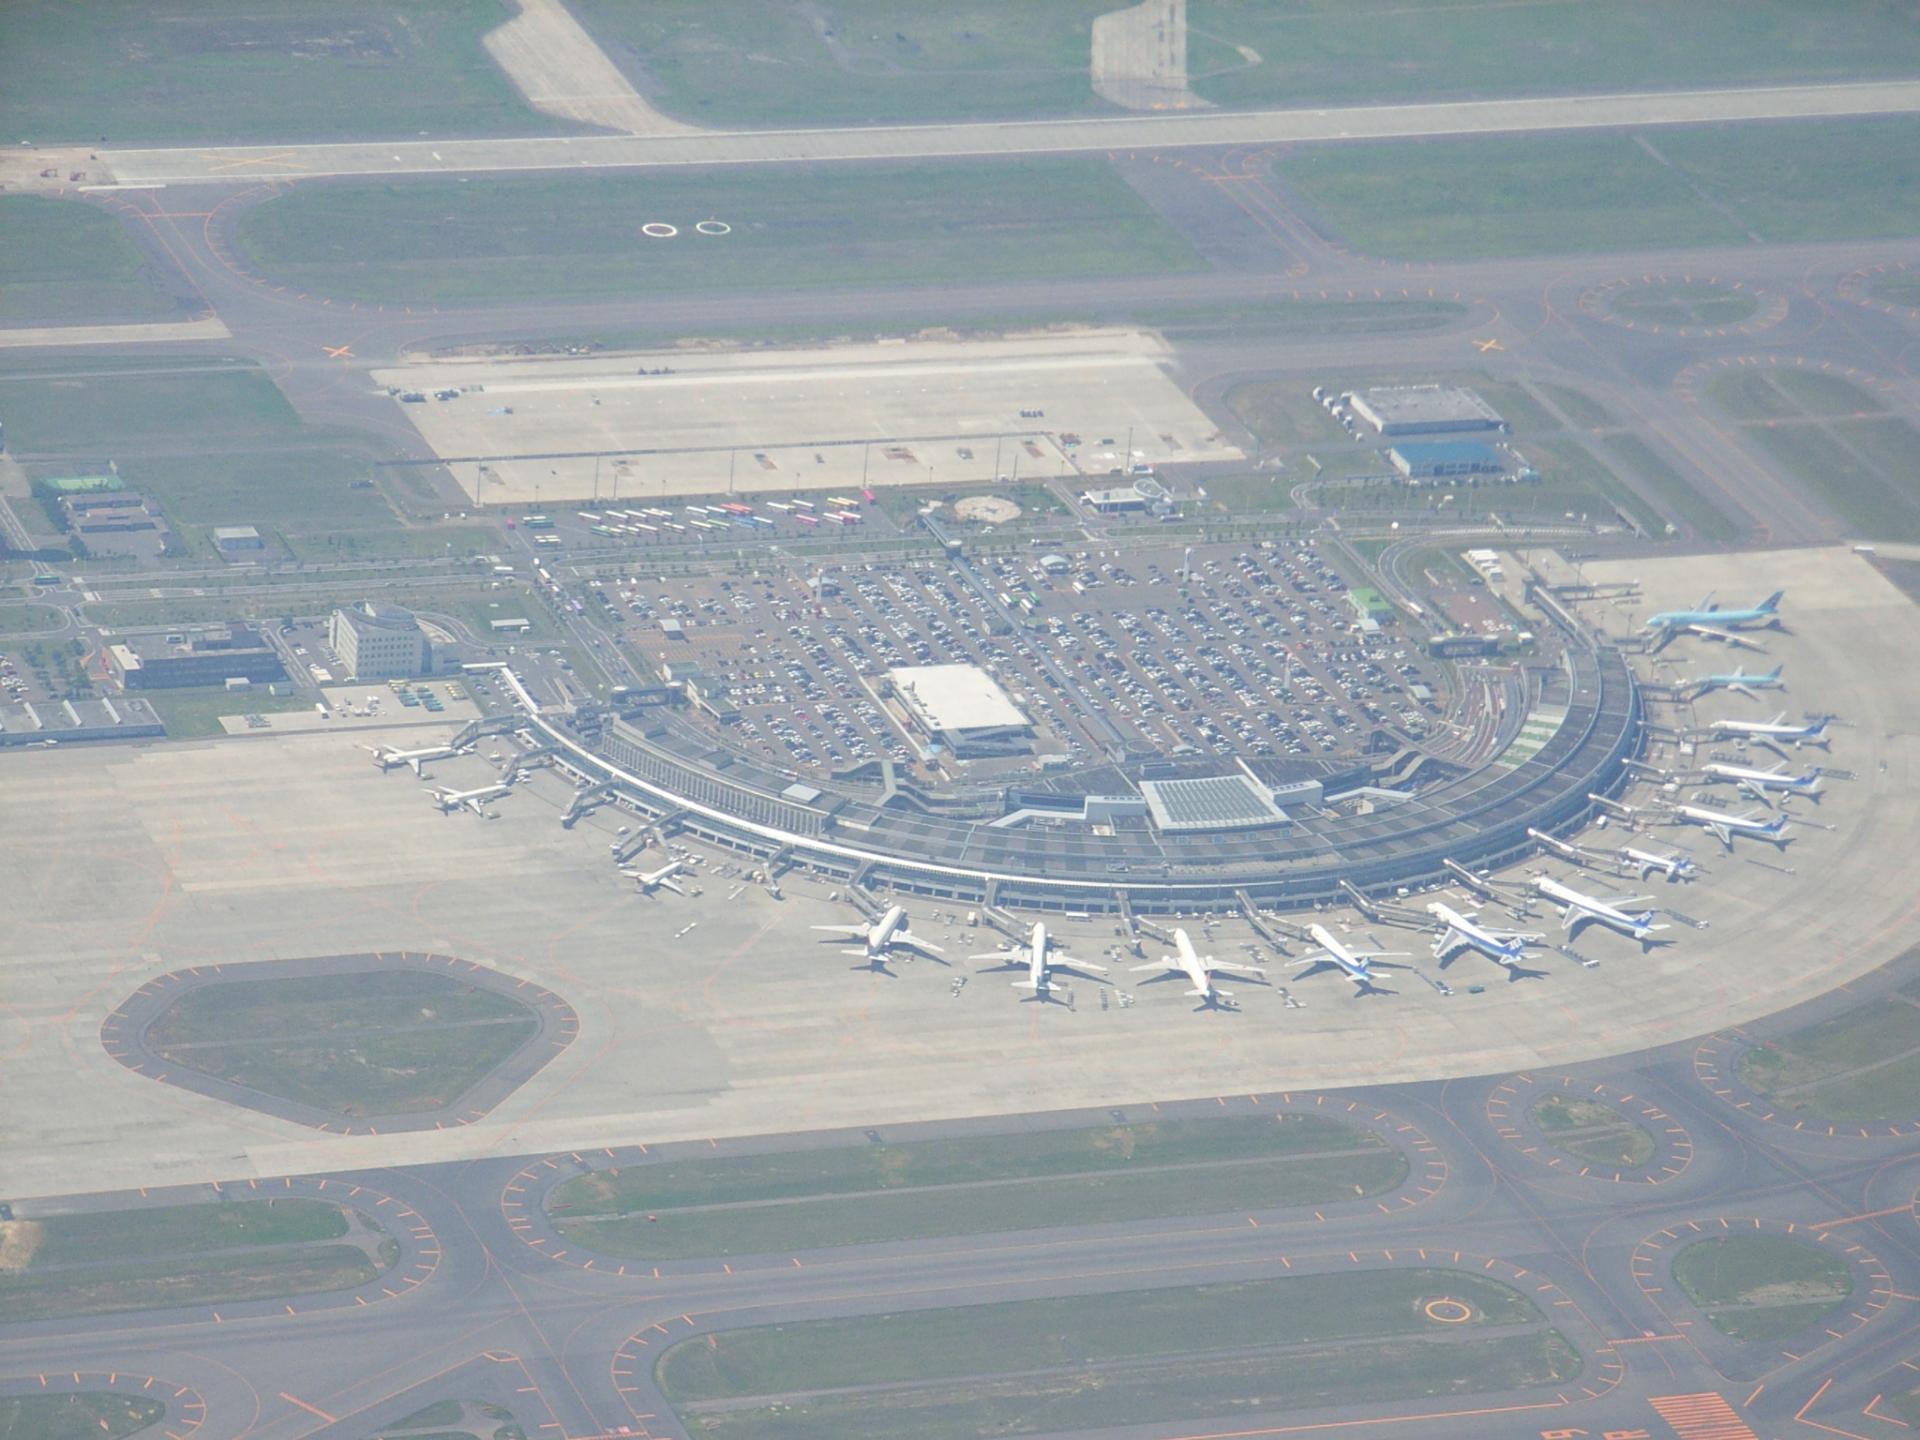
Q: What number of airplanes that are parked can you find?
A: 15